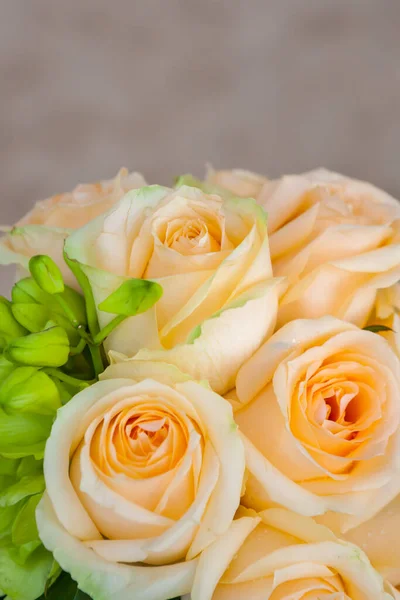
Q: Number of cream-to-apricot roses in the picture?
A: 6